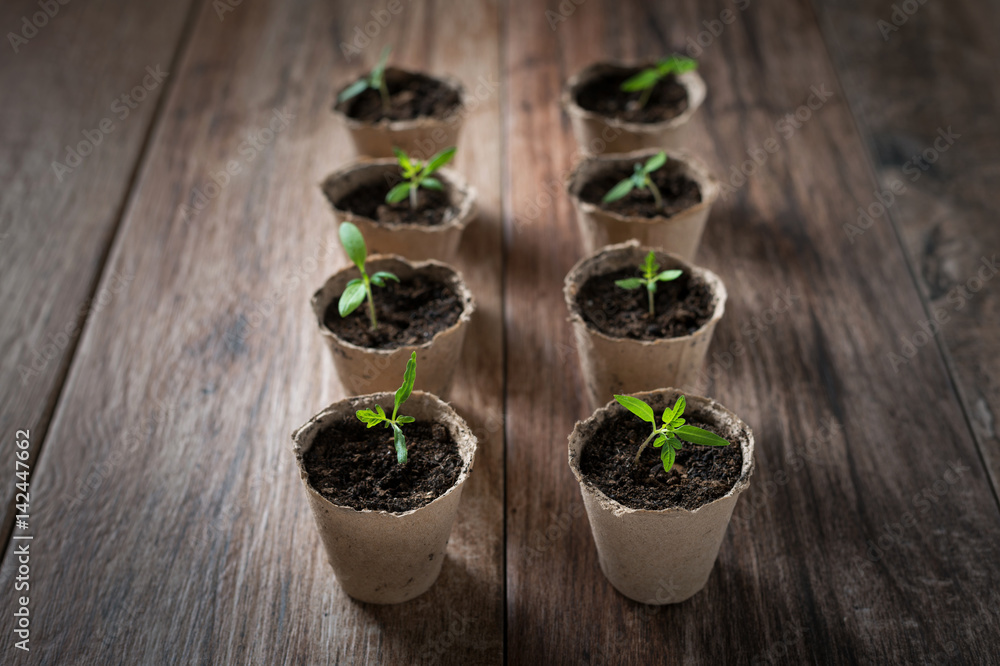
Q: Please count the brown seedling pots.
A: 8